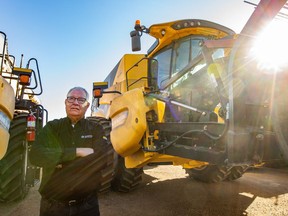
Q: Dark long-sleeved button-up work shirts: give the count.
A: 1